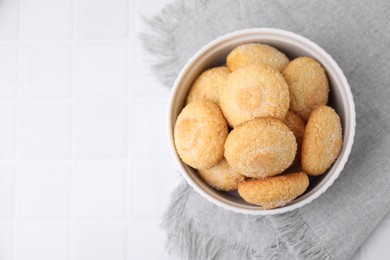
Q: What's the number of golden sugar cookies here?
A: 10